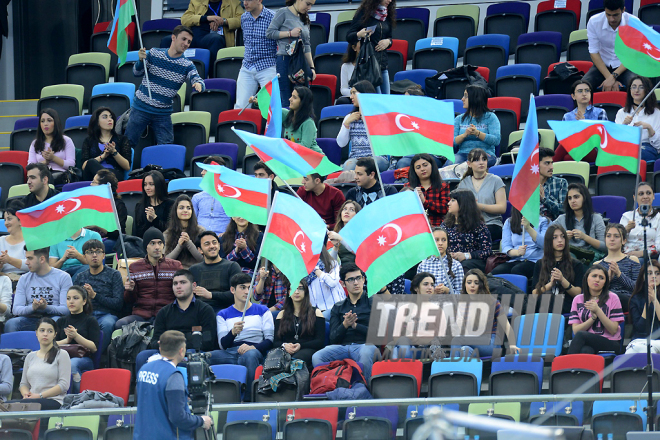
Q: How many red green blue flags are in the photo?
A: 11